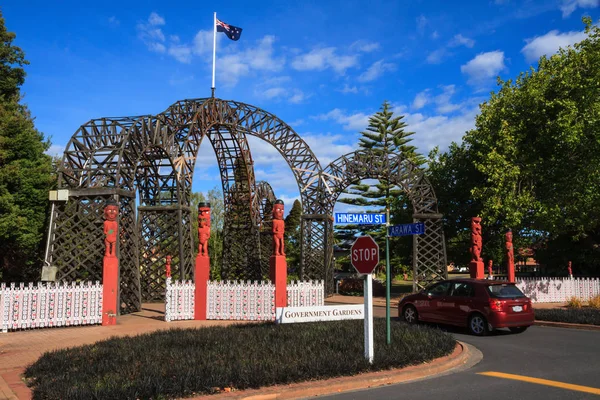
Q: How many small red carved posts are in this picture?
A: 3